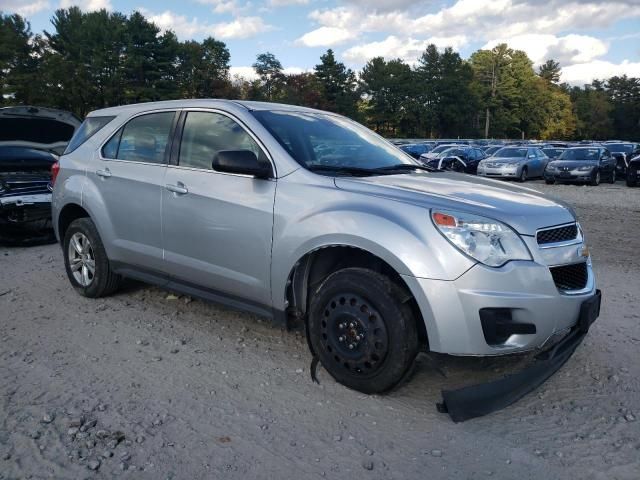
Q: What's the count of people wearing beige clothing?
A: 0